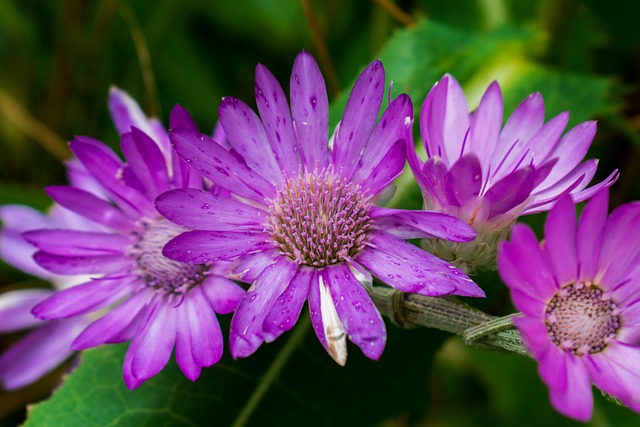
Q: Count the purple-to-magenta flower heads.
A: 5